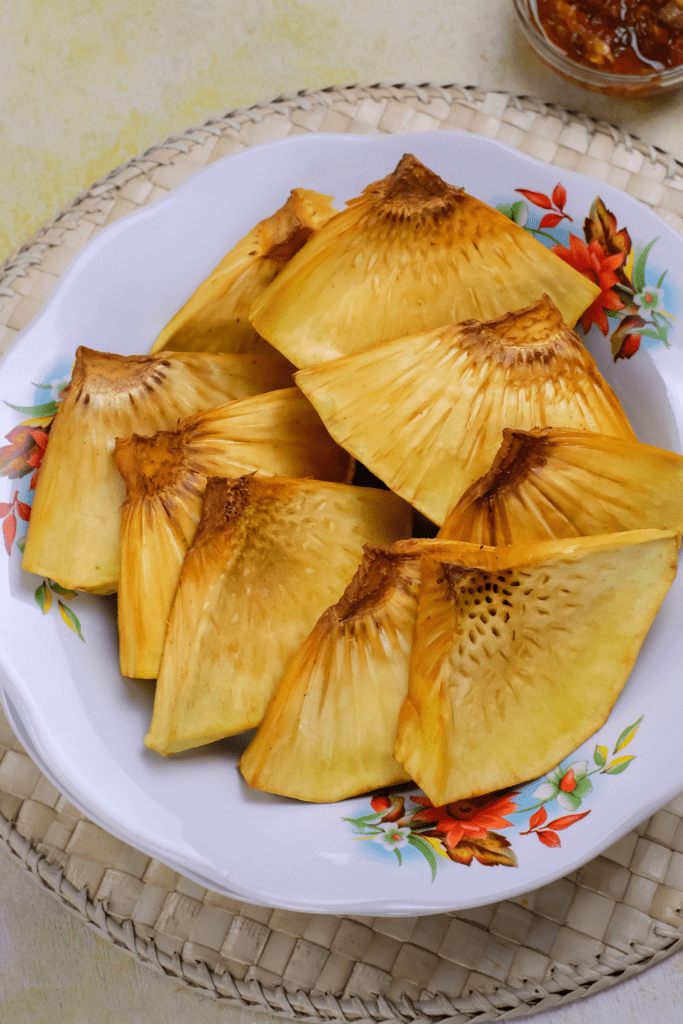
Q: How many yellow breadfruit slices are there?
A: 9